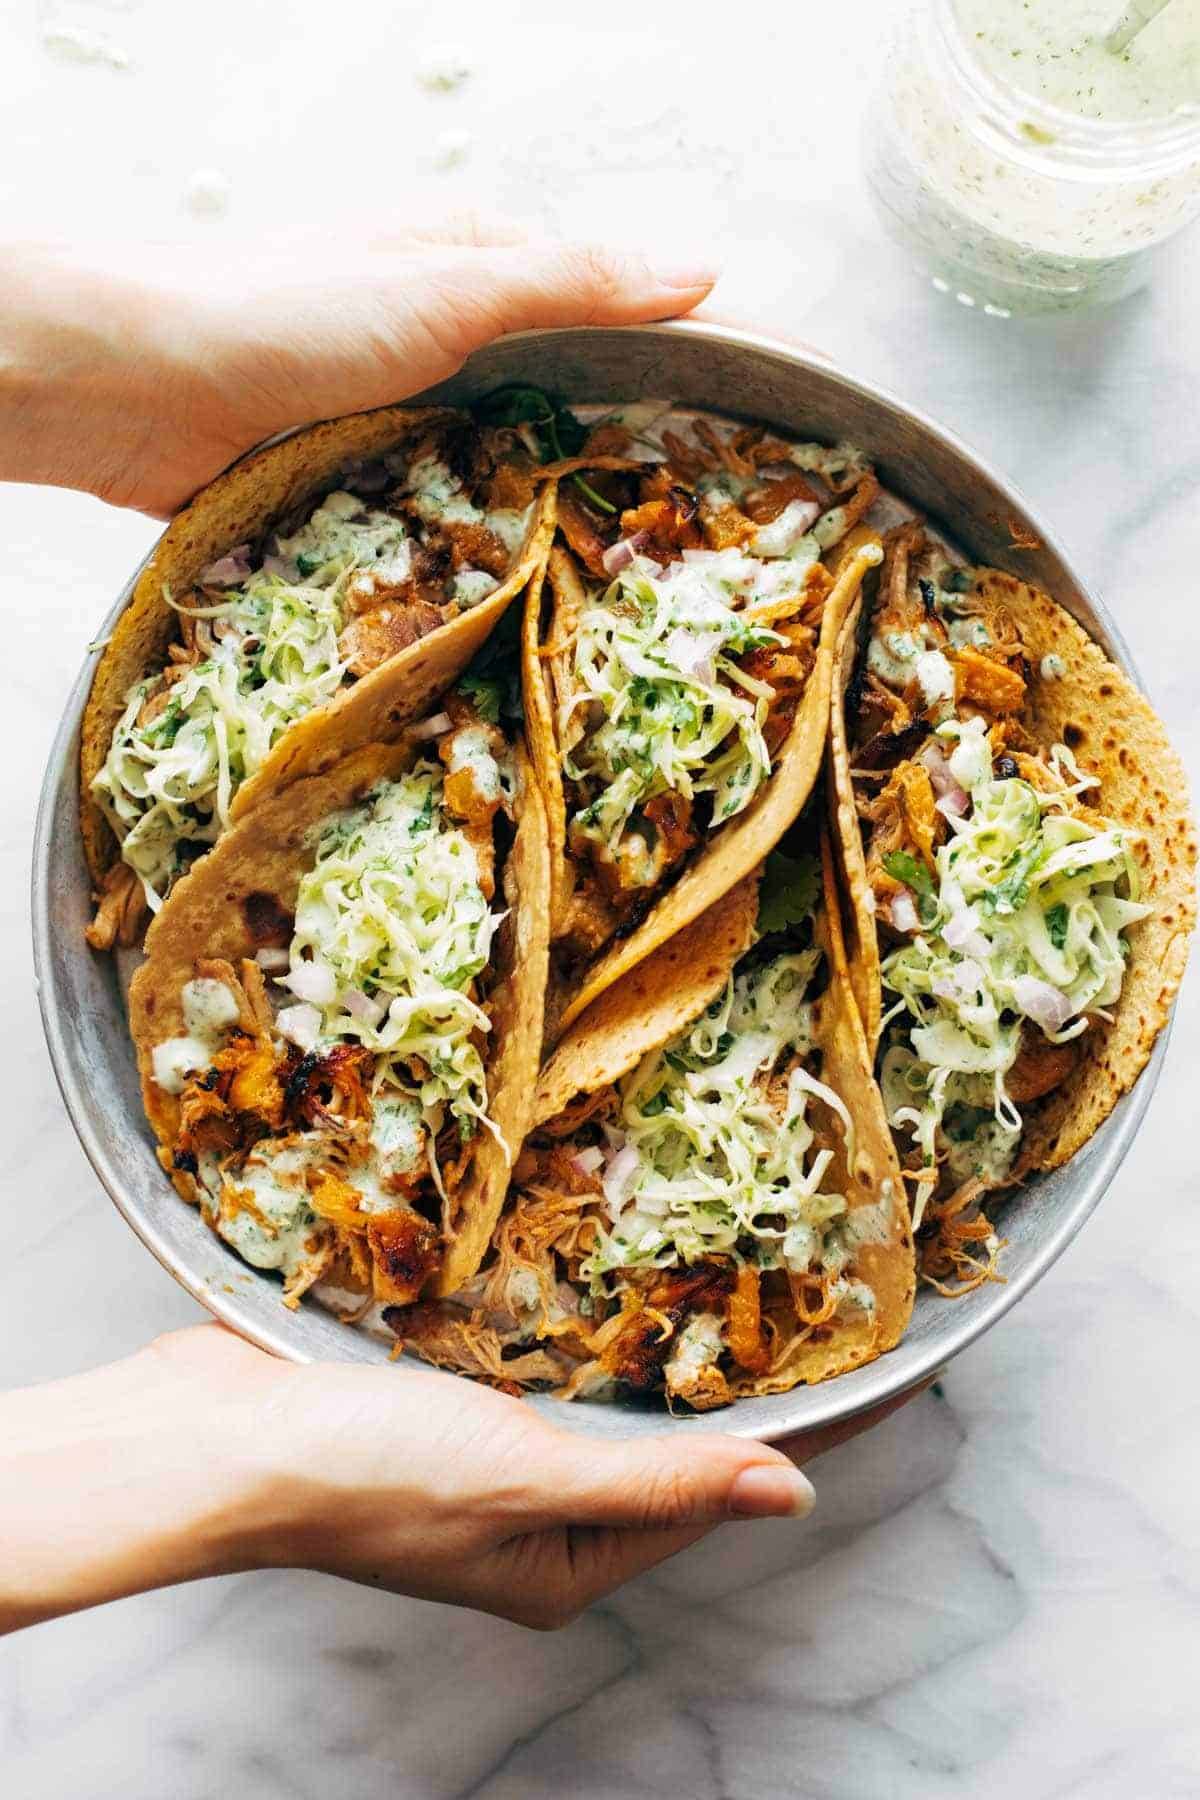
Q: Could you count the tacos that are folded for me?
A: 5